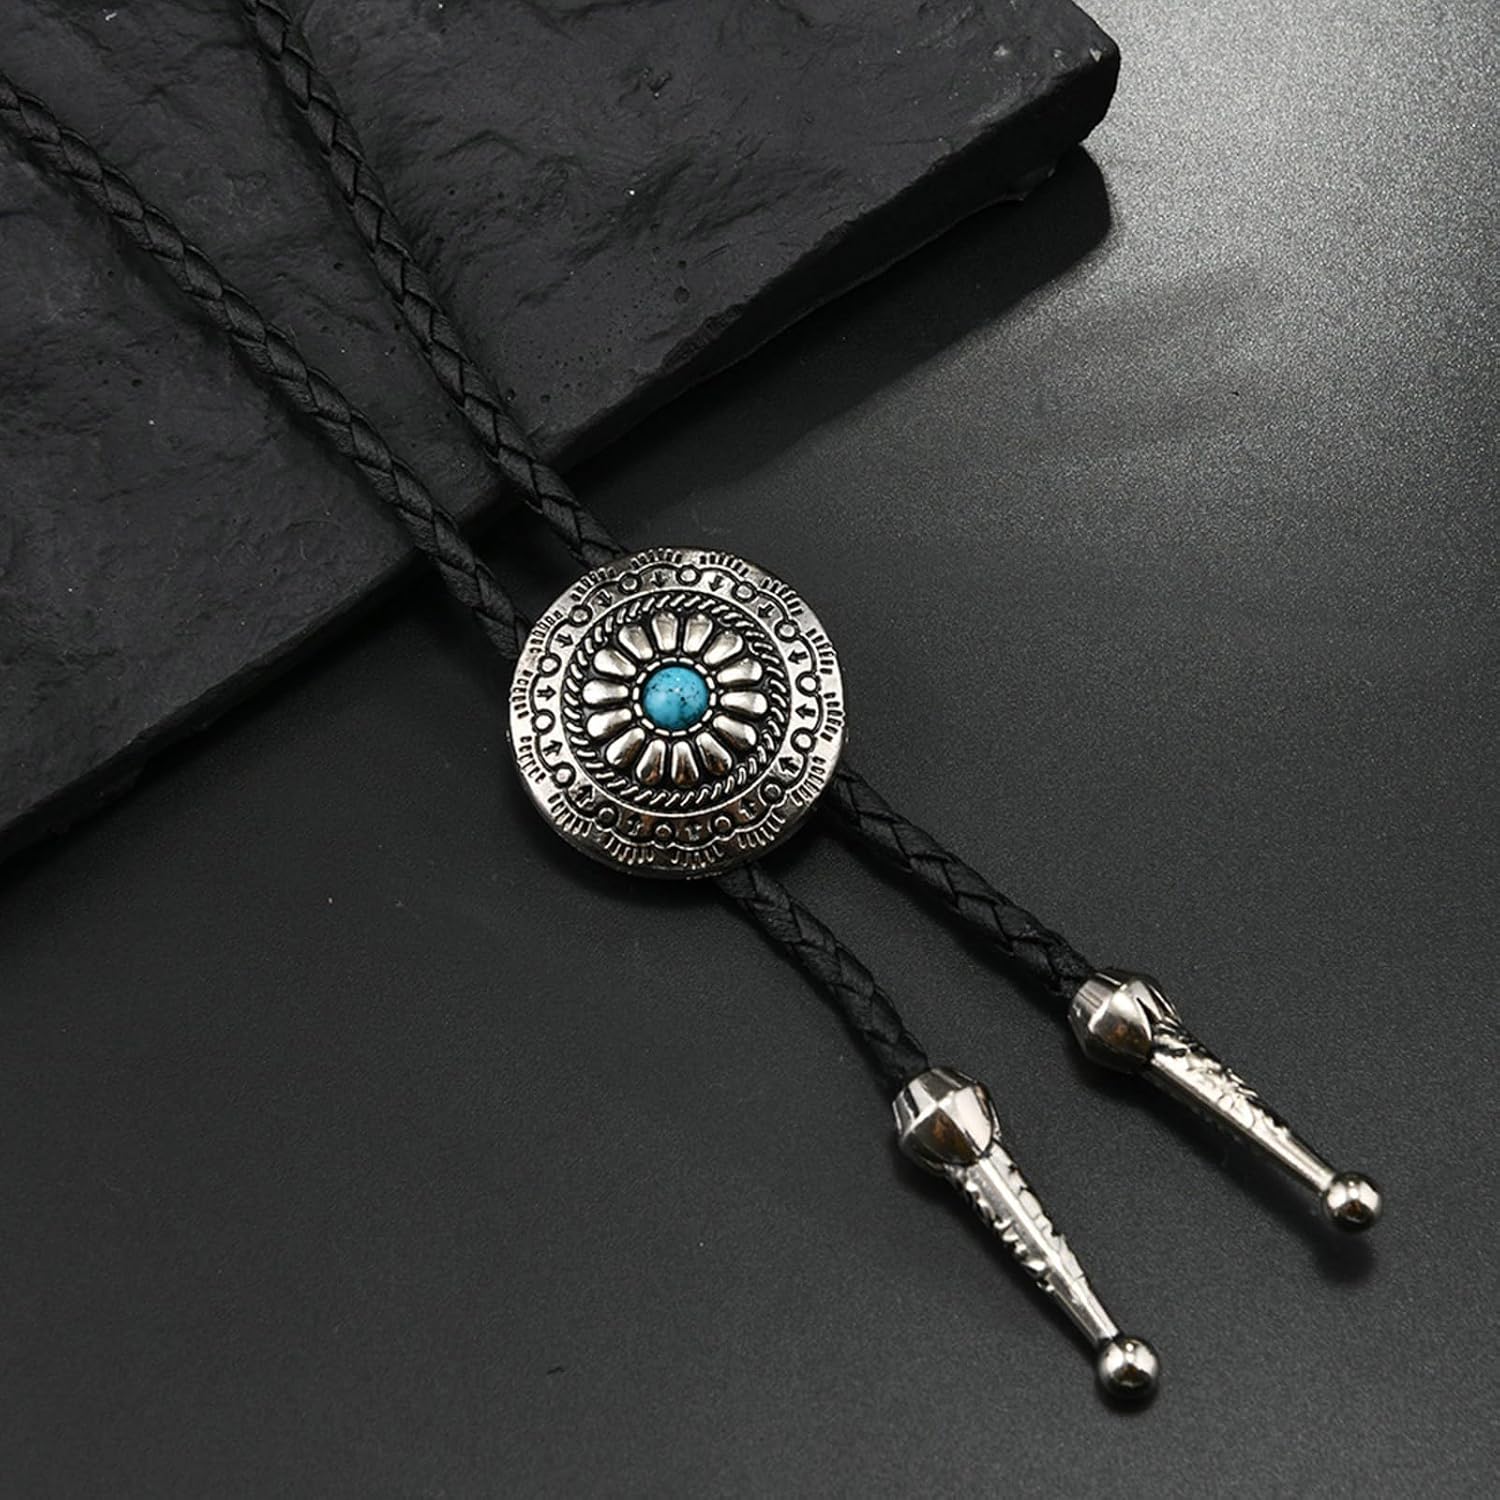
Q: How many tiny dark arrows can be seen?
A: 14